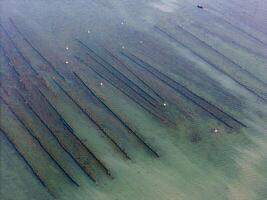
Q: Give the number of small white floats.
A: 9